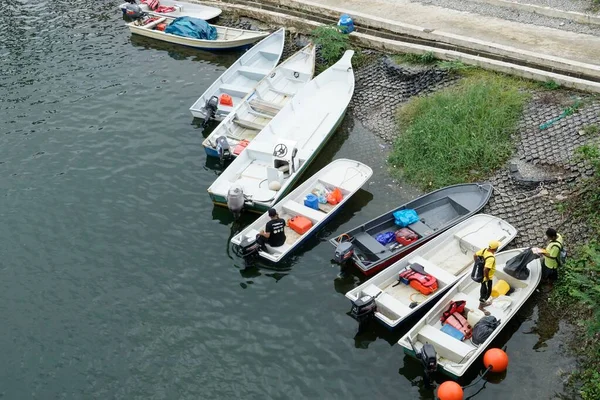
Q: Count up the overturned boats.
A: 0